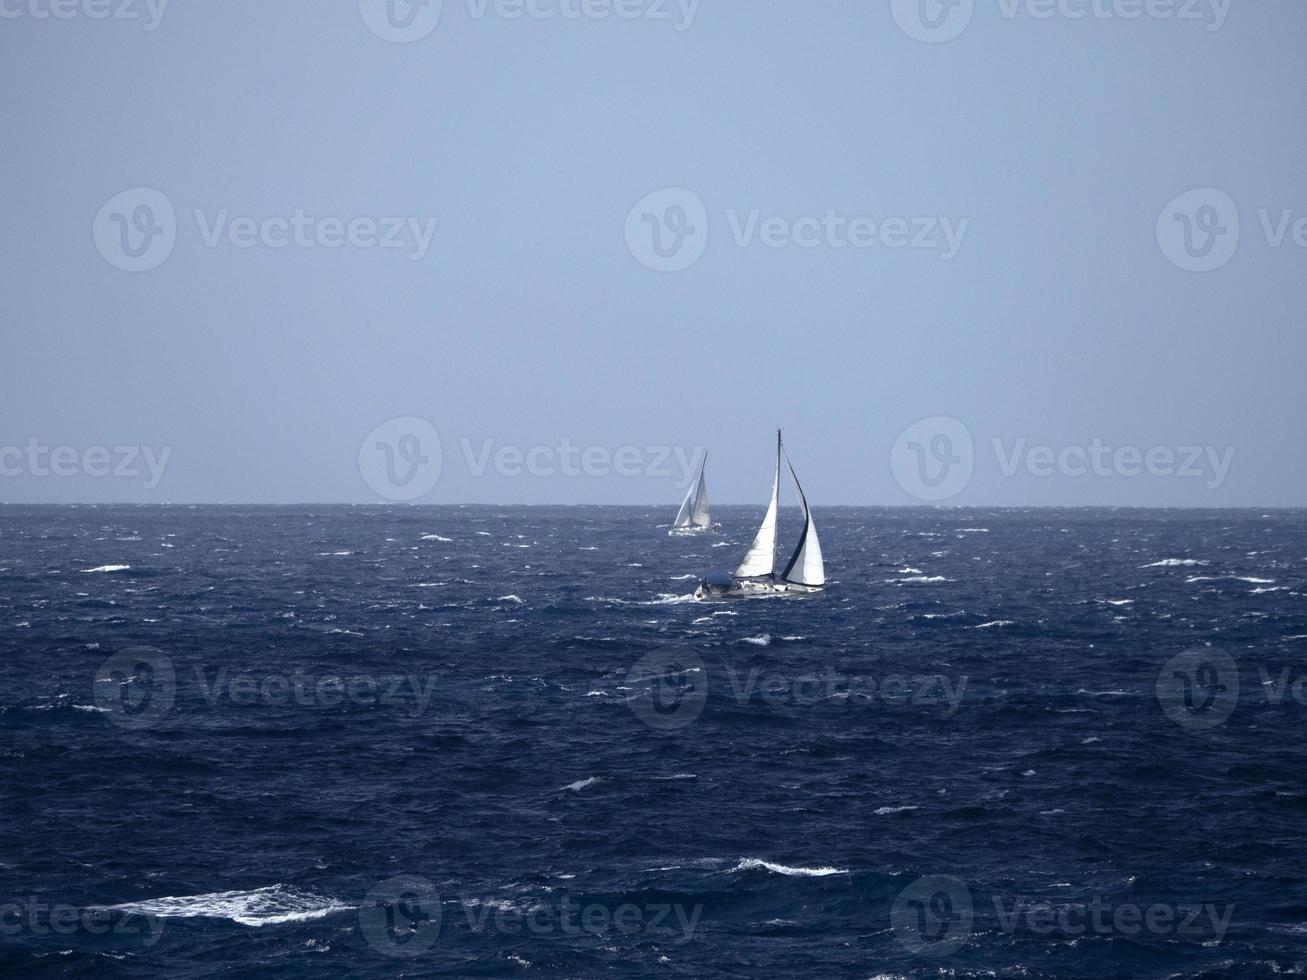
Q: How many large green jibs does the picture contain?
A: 0